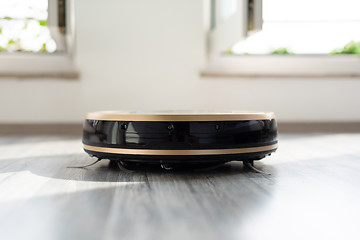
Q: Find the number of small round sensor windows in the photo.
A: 3